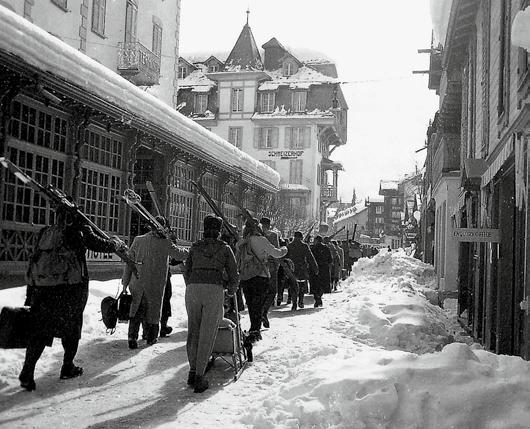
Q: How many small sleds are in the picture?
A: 1